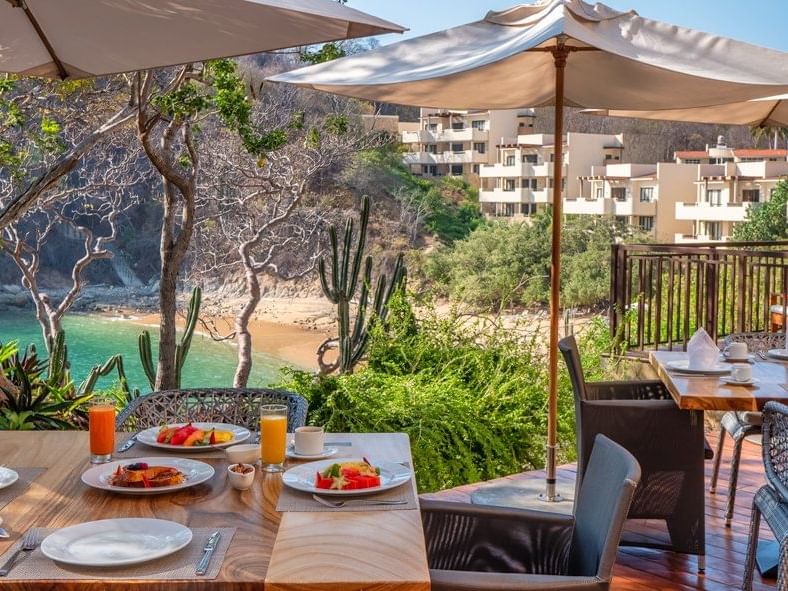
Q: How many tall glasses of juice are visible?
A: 2